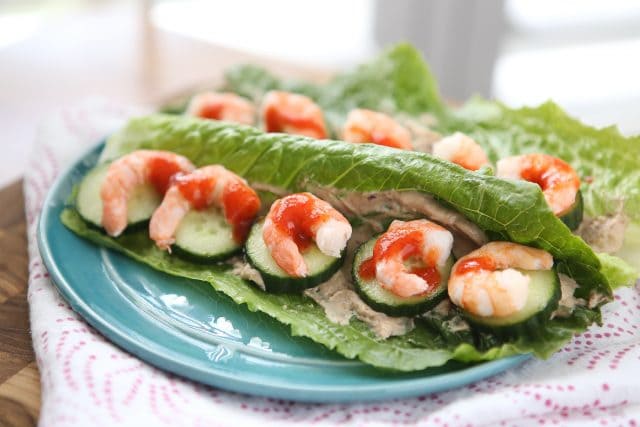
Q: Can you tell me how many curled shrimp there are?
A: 10